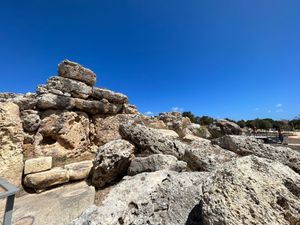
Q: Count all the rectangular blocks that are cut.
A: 3